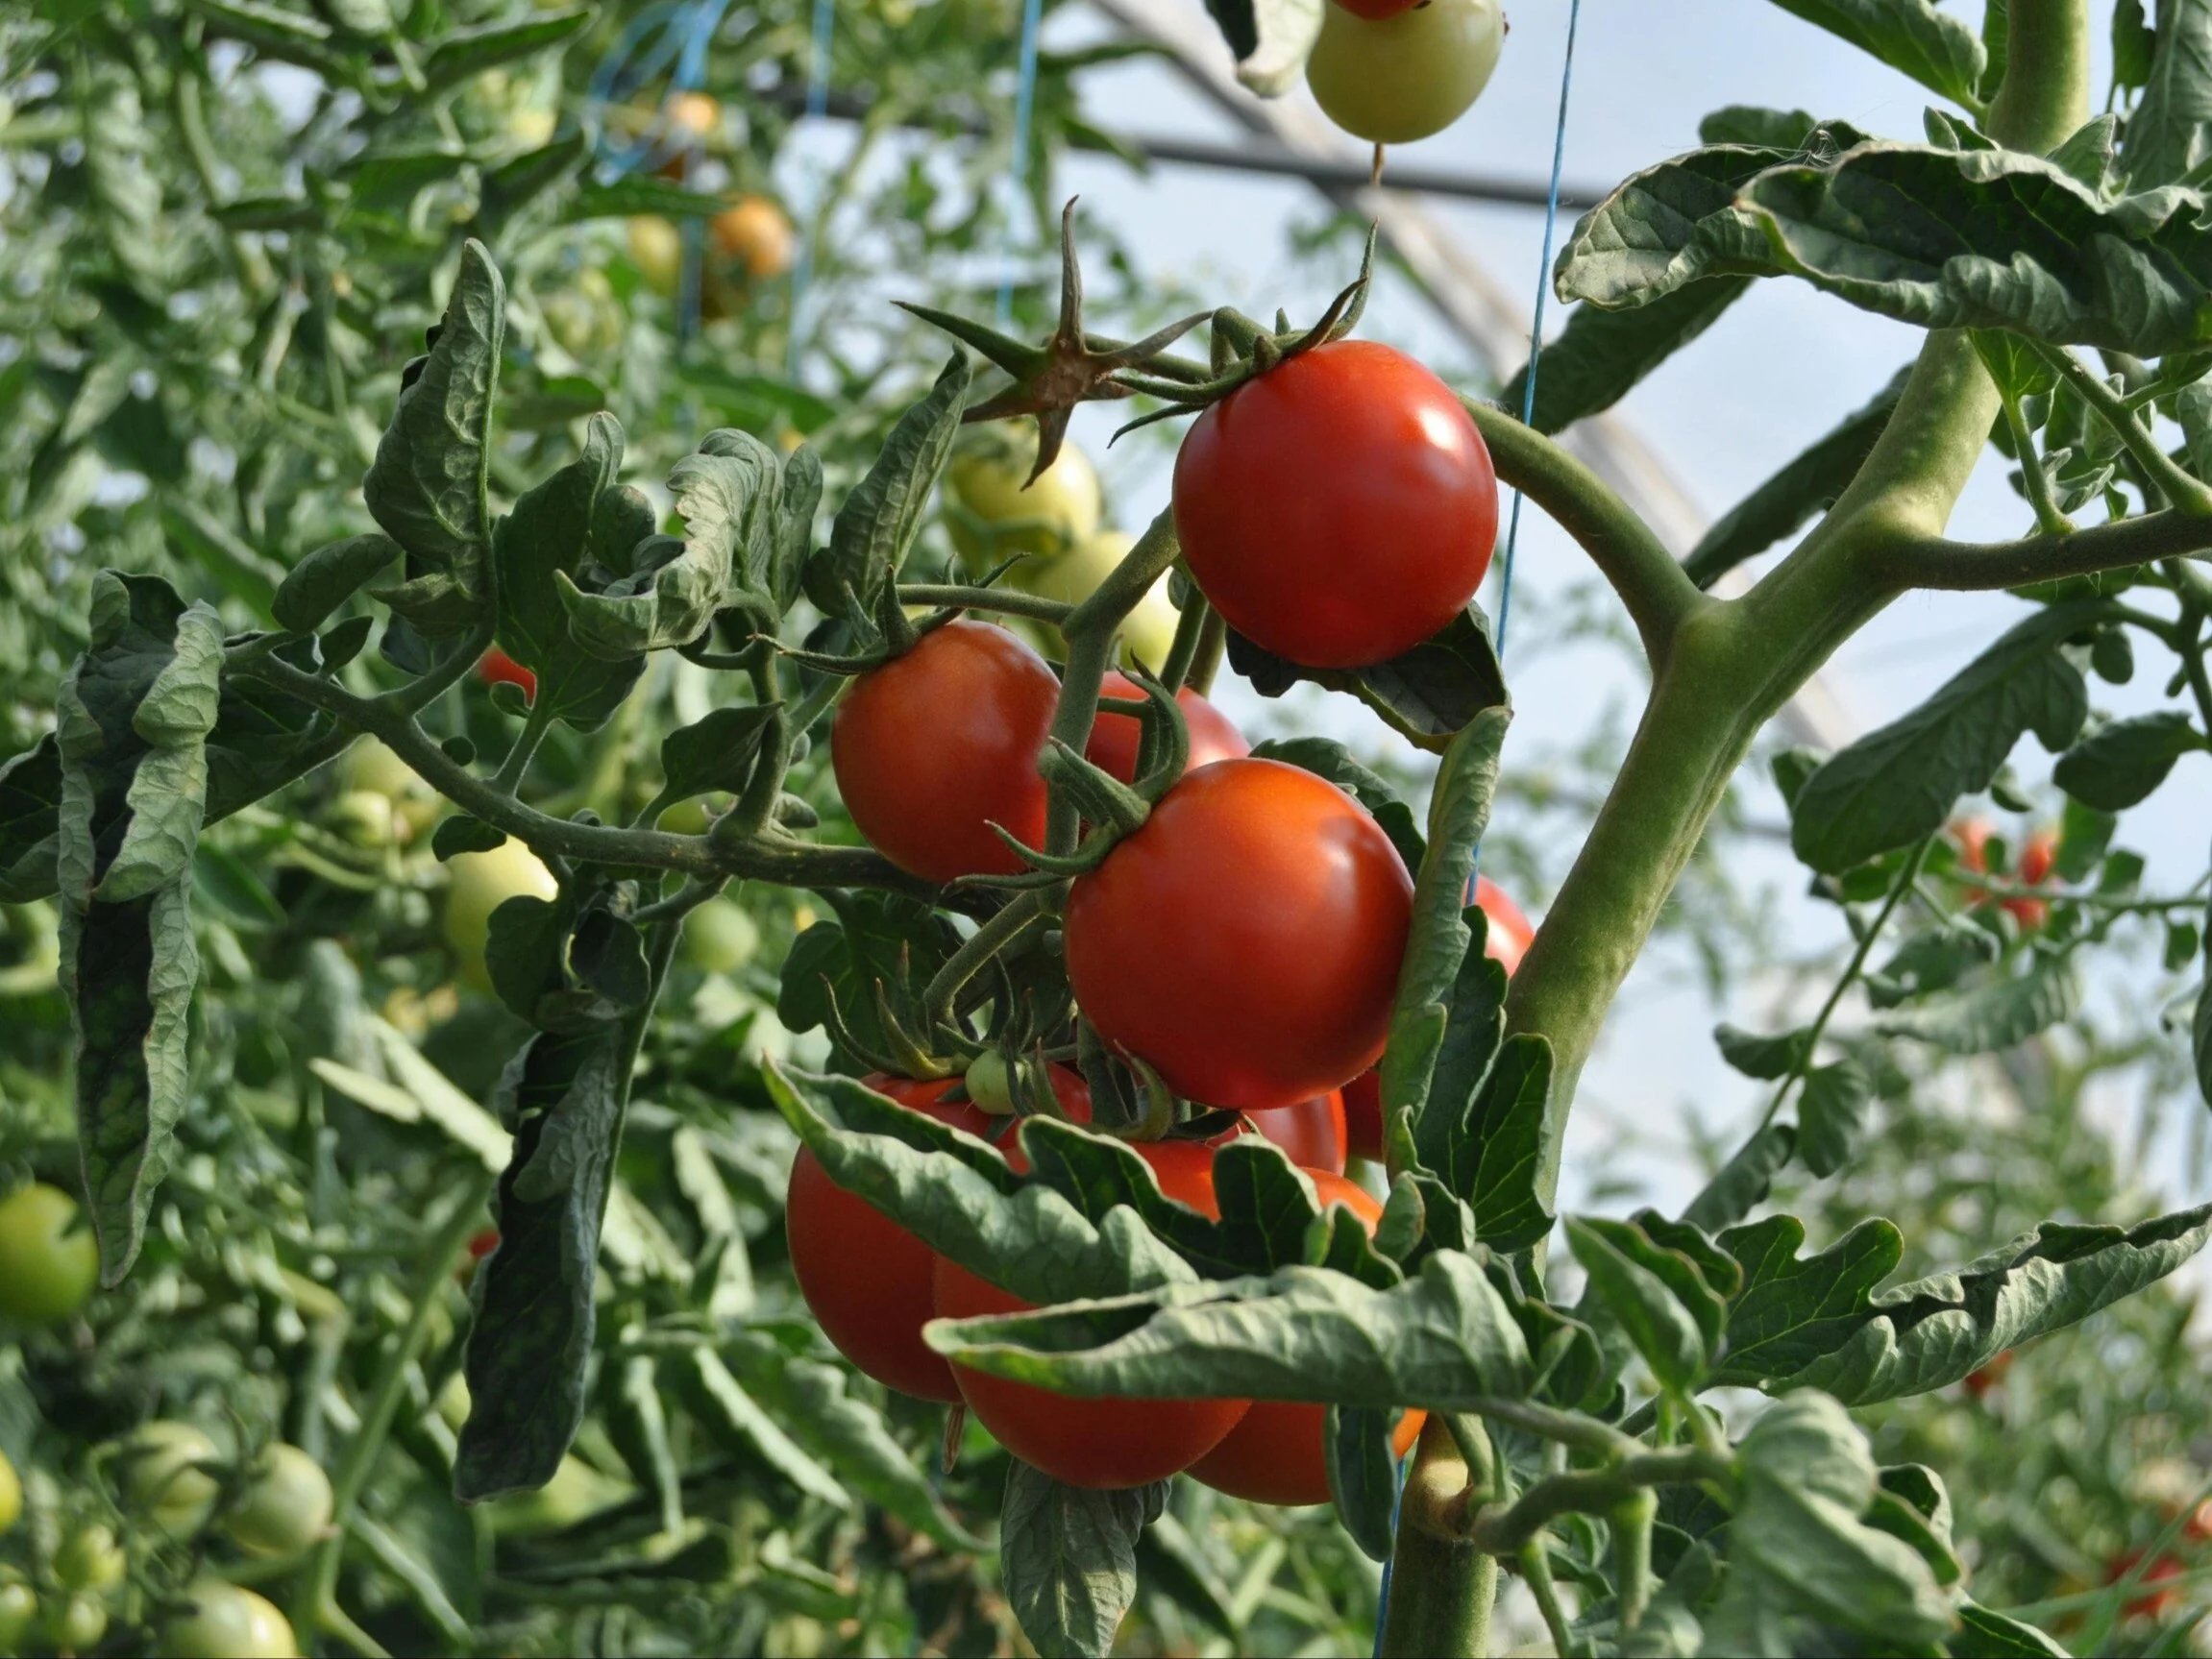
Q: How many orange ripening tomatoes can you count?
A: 2